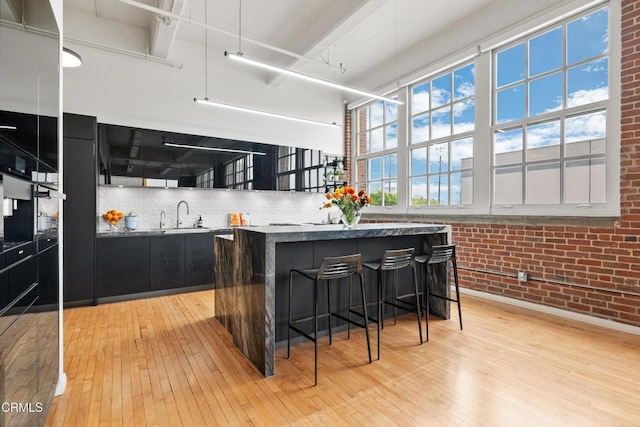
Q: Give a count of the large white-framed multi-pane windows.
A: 3